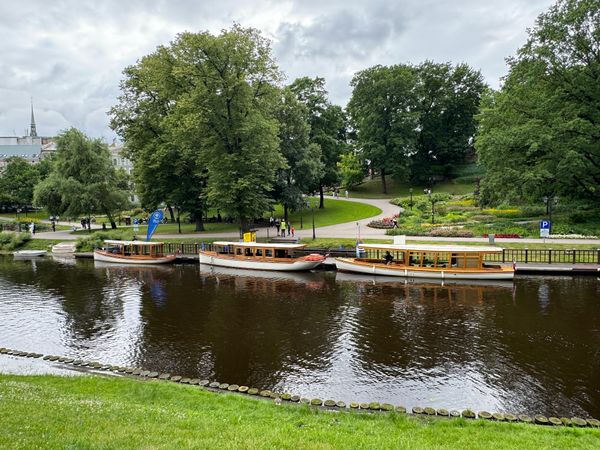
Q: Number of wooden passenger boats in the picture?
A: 3